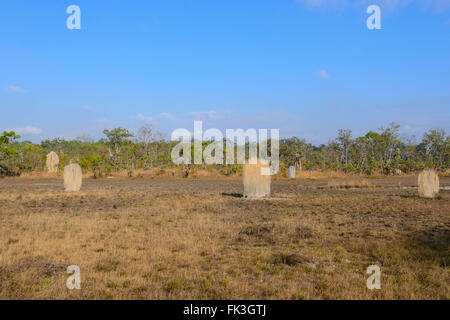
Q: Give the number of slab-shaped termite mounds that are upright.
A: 5